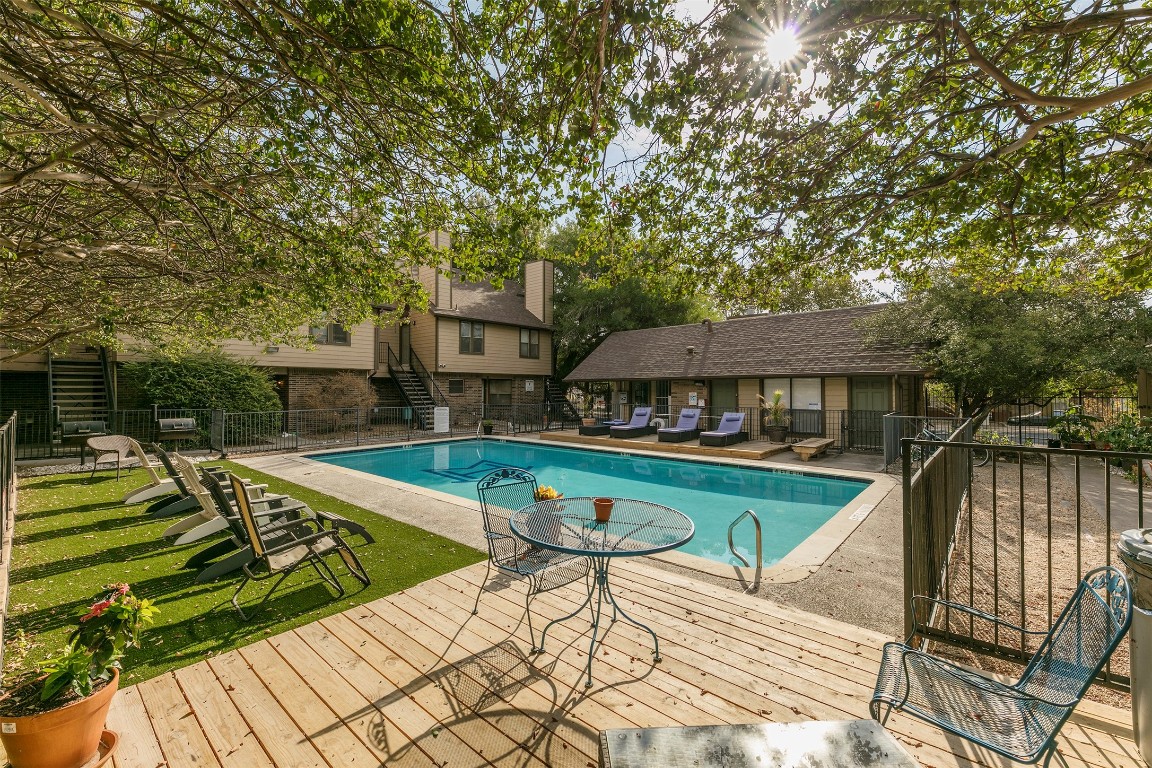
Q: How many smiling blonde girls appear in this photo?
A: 0